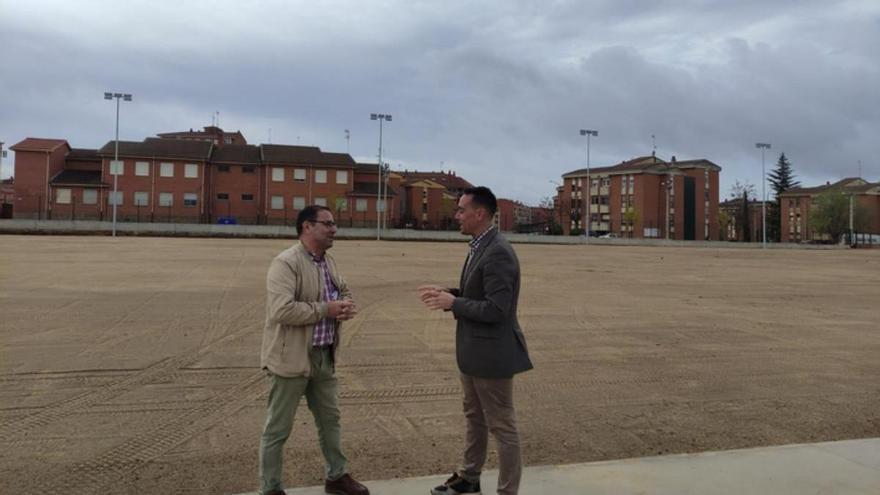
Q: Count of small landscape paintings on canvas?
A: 0